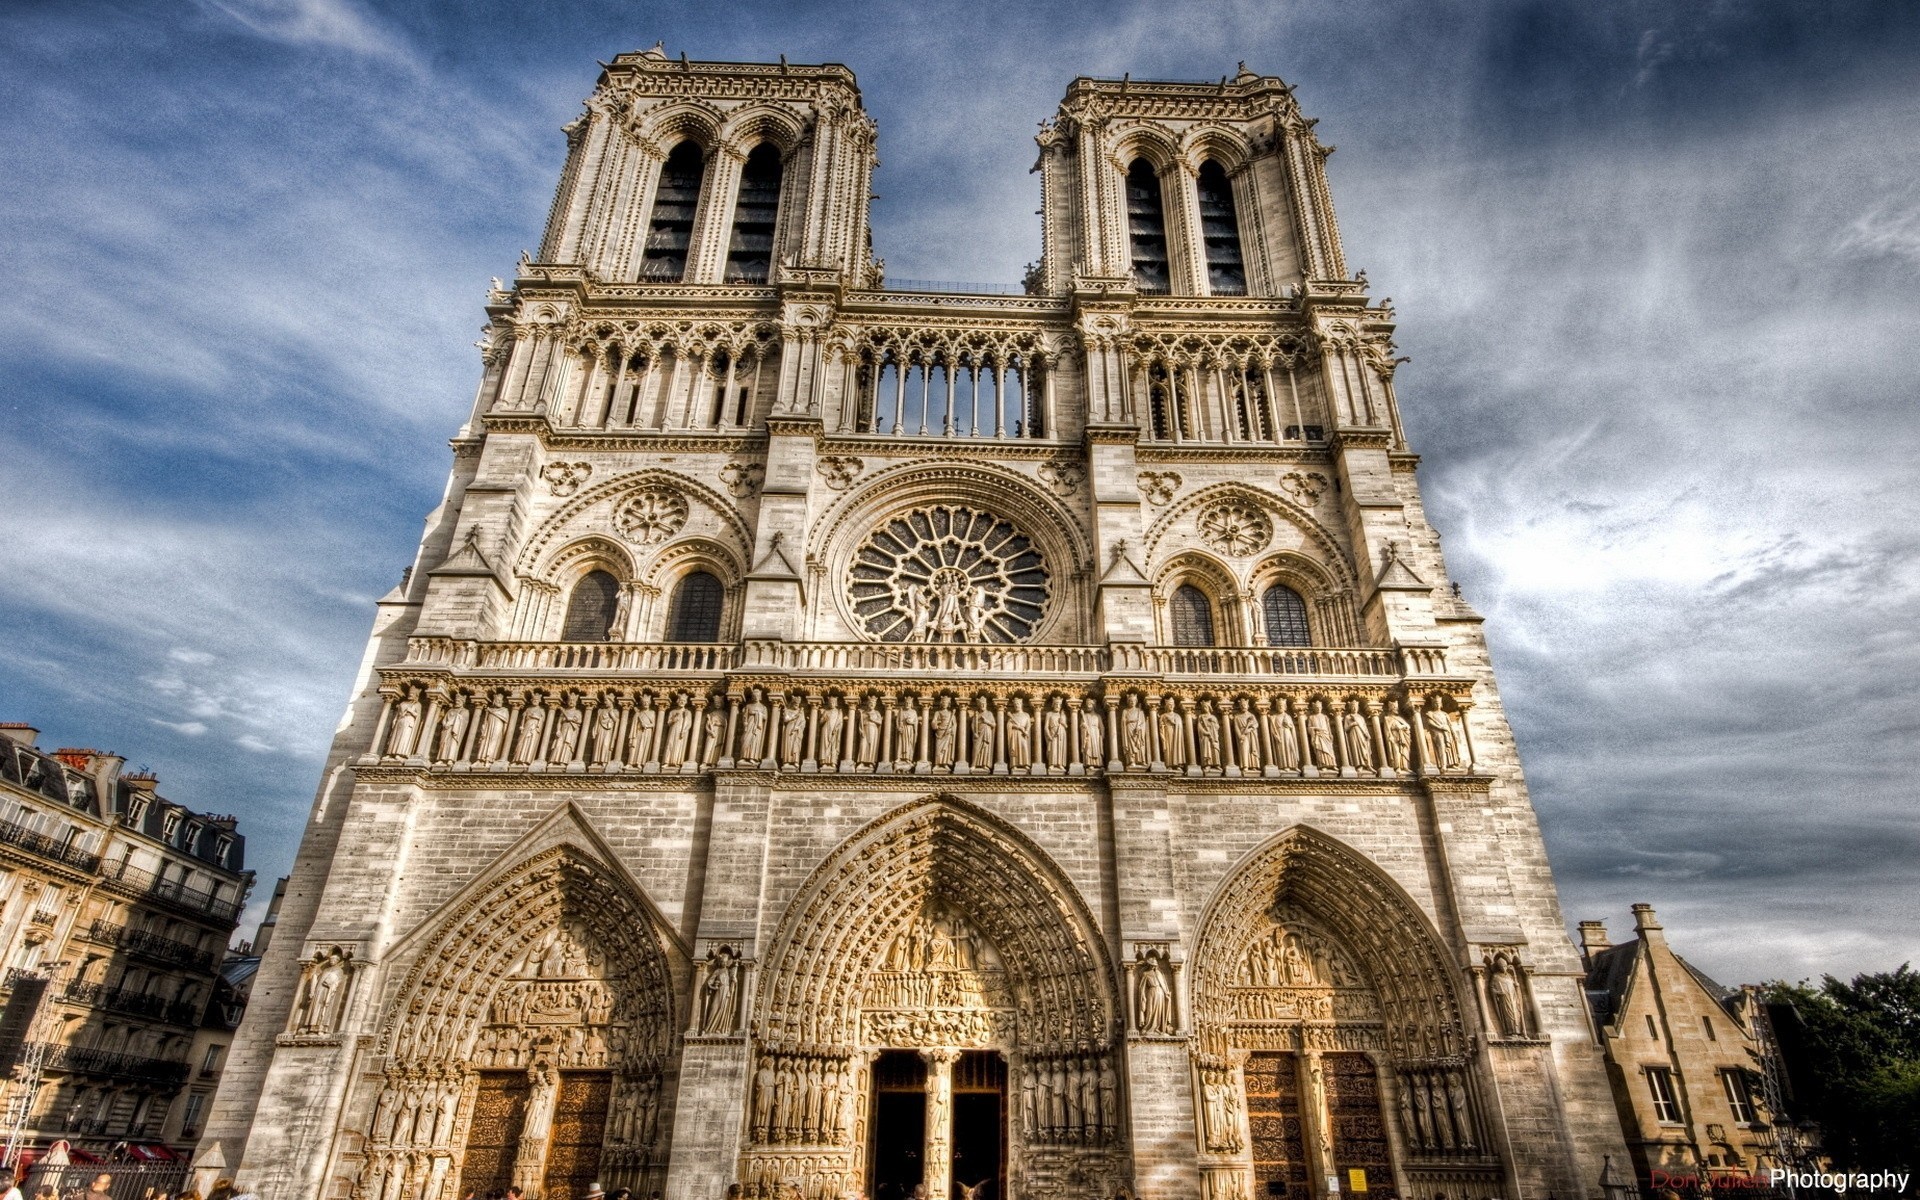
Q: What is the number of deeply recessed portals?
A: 3